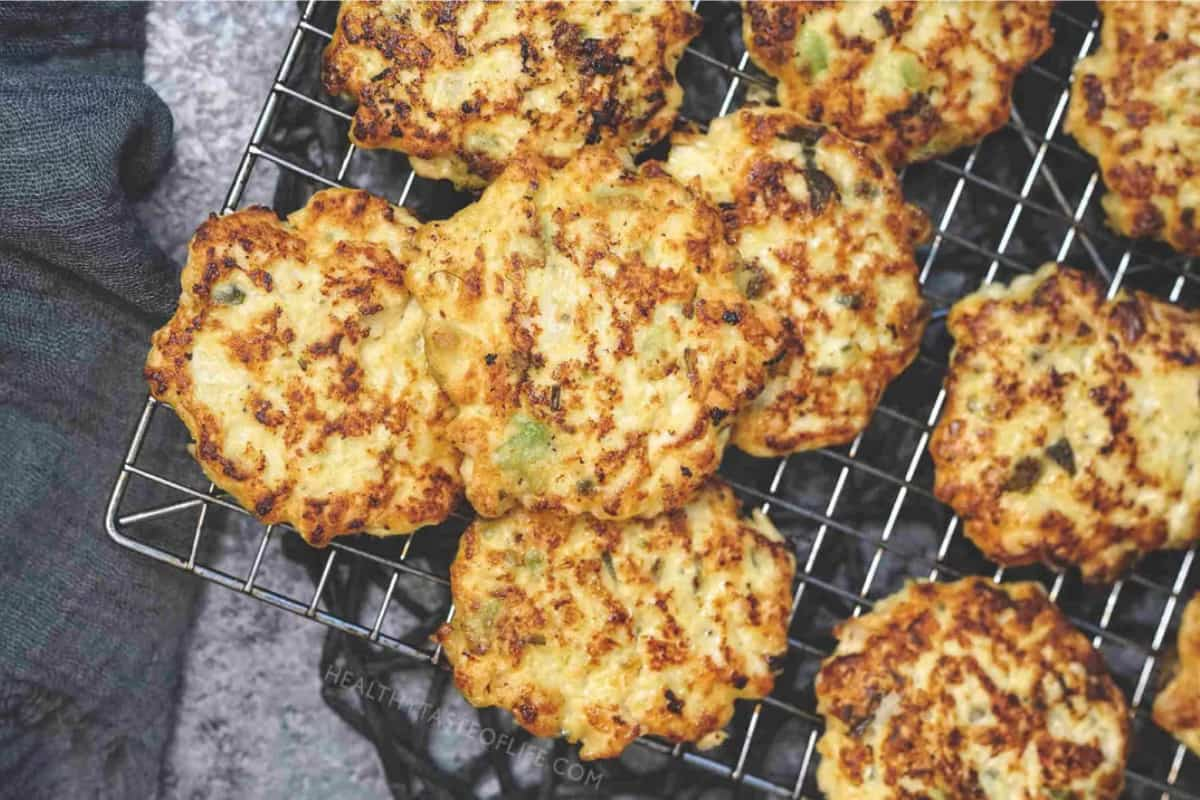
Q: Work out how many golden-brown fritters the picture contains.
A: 10